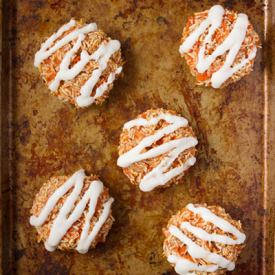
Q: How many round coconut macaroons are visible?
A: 5